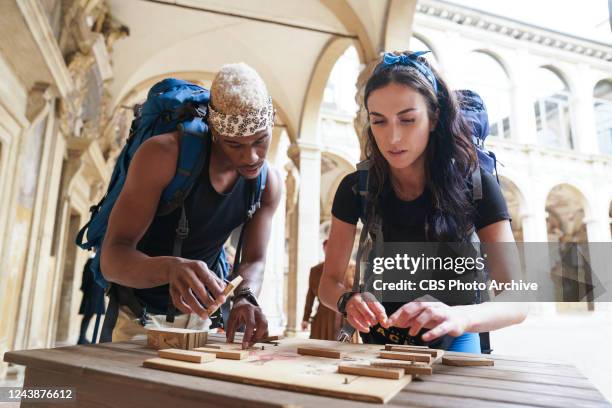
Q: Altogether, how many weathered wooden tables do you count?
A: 1